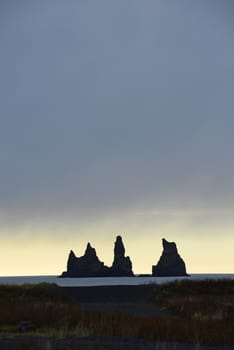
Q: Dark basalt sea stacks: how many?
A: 3